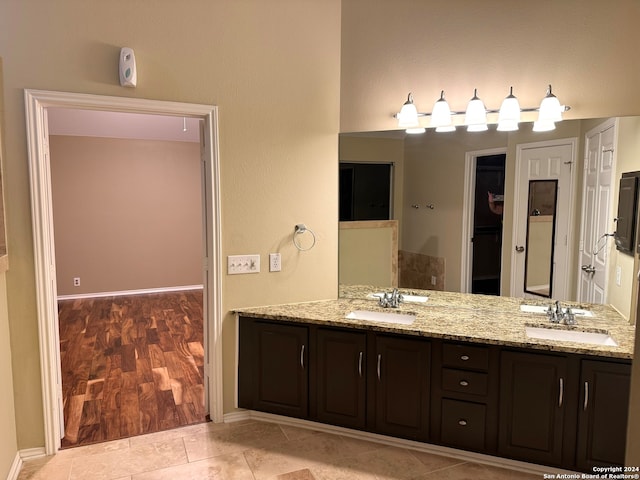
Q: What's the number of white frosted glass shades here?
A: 5